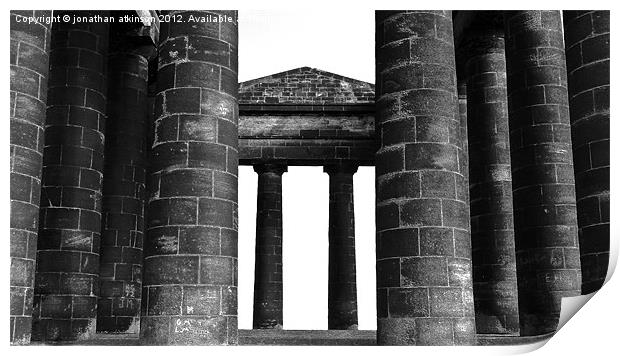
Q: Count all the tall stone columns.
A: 10